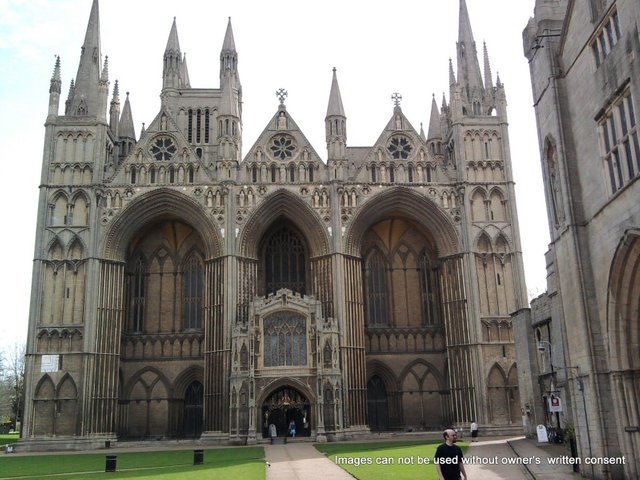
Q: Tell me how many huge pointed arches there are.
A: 3